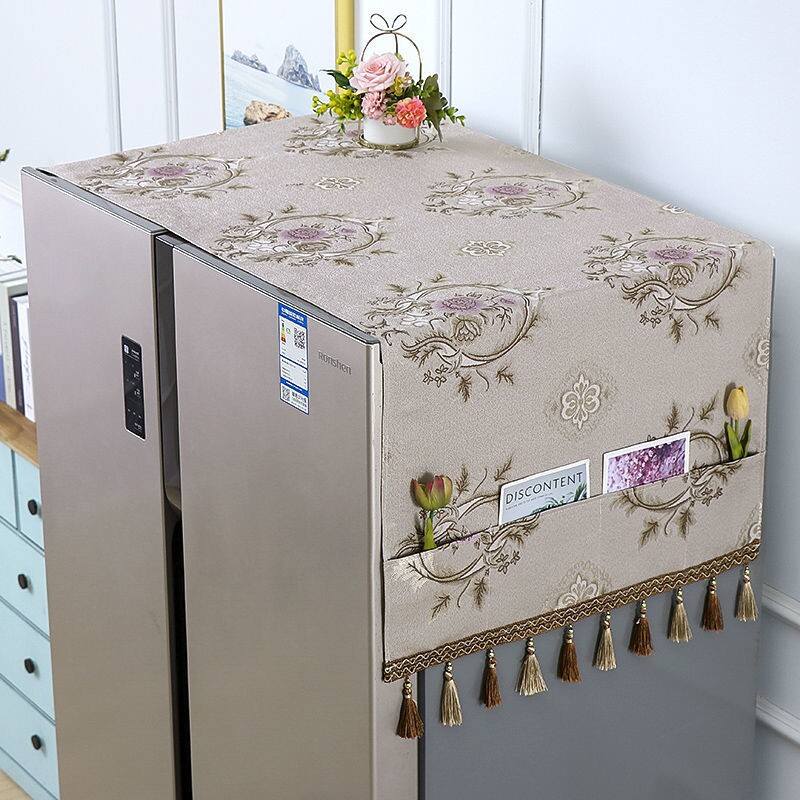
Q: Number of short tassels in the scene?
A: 10